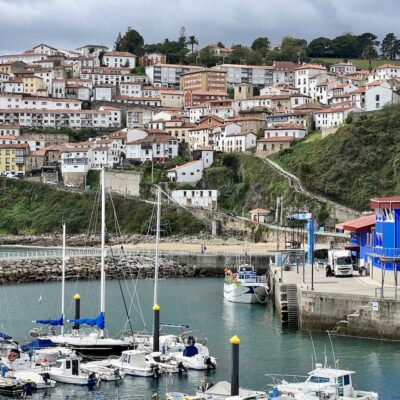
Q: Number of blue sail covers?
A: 2